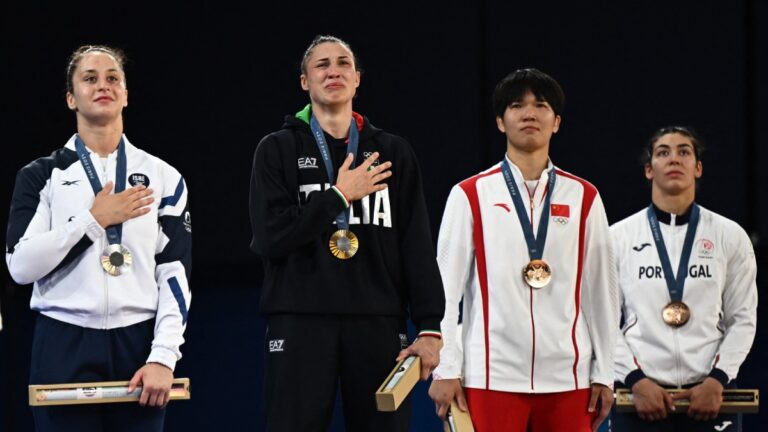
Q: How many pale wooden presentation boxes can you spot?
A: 4